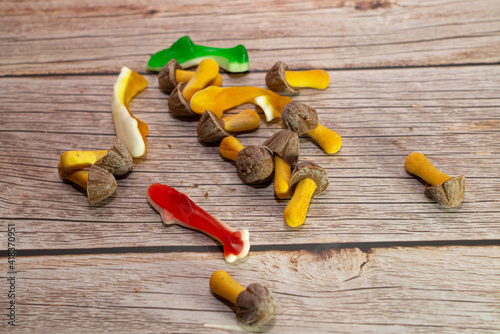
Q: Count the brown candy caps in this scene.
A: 12